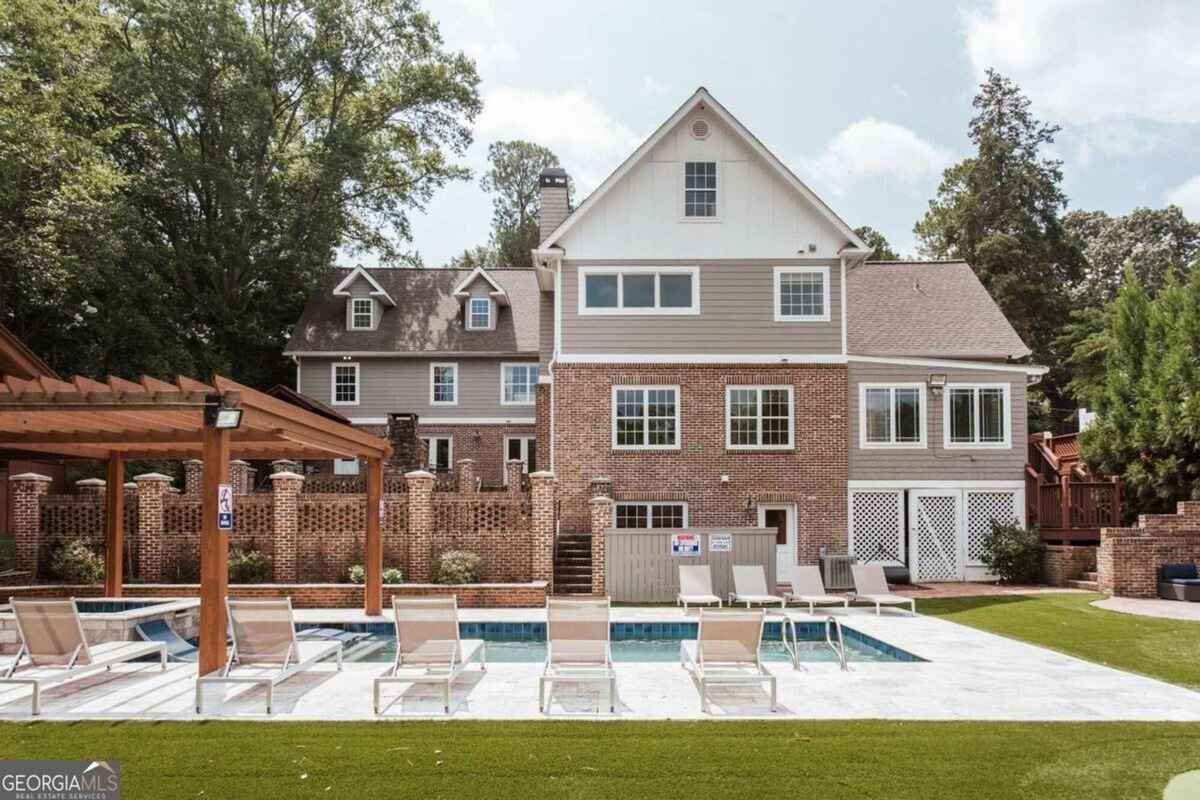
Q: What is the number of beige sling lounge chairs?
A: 9